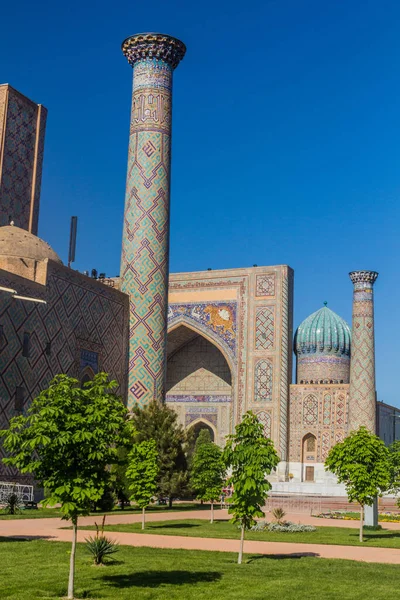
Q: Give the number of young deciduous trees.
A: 5